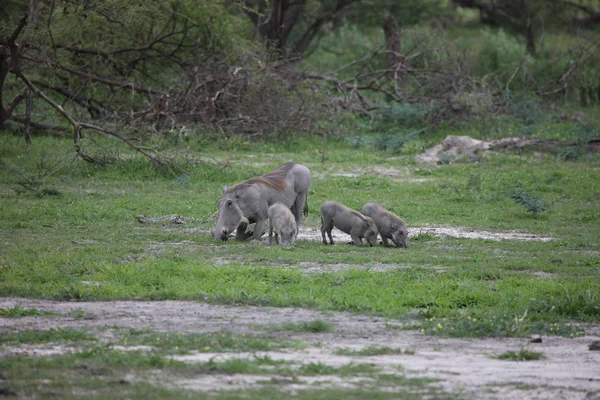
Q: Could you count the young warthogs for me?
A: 3